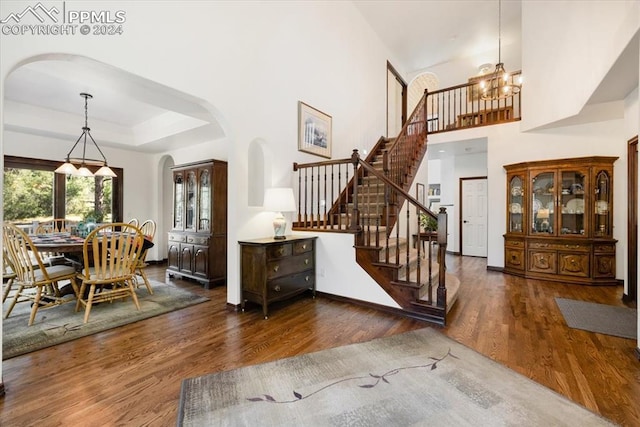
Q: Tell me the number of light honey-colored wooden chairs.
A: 6